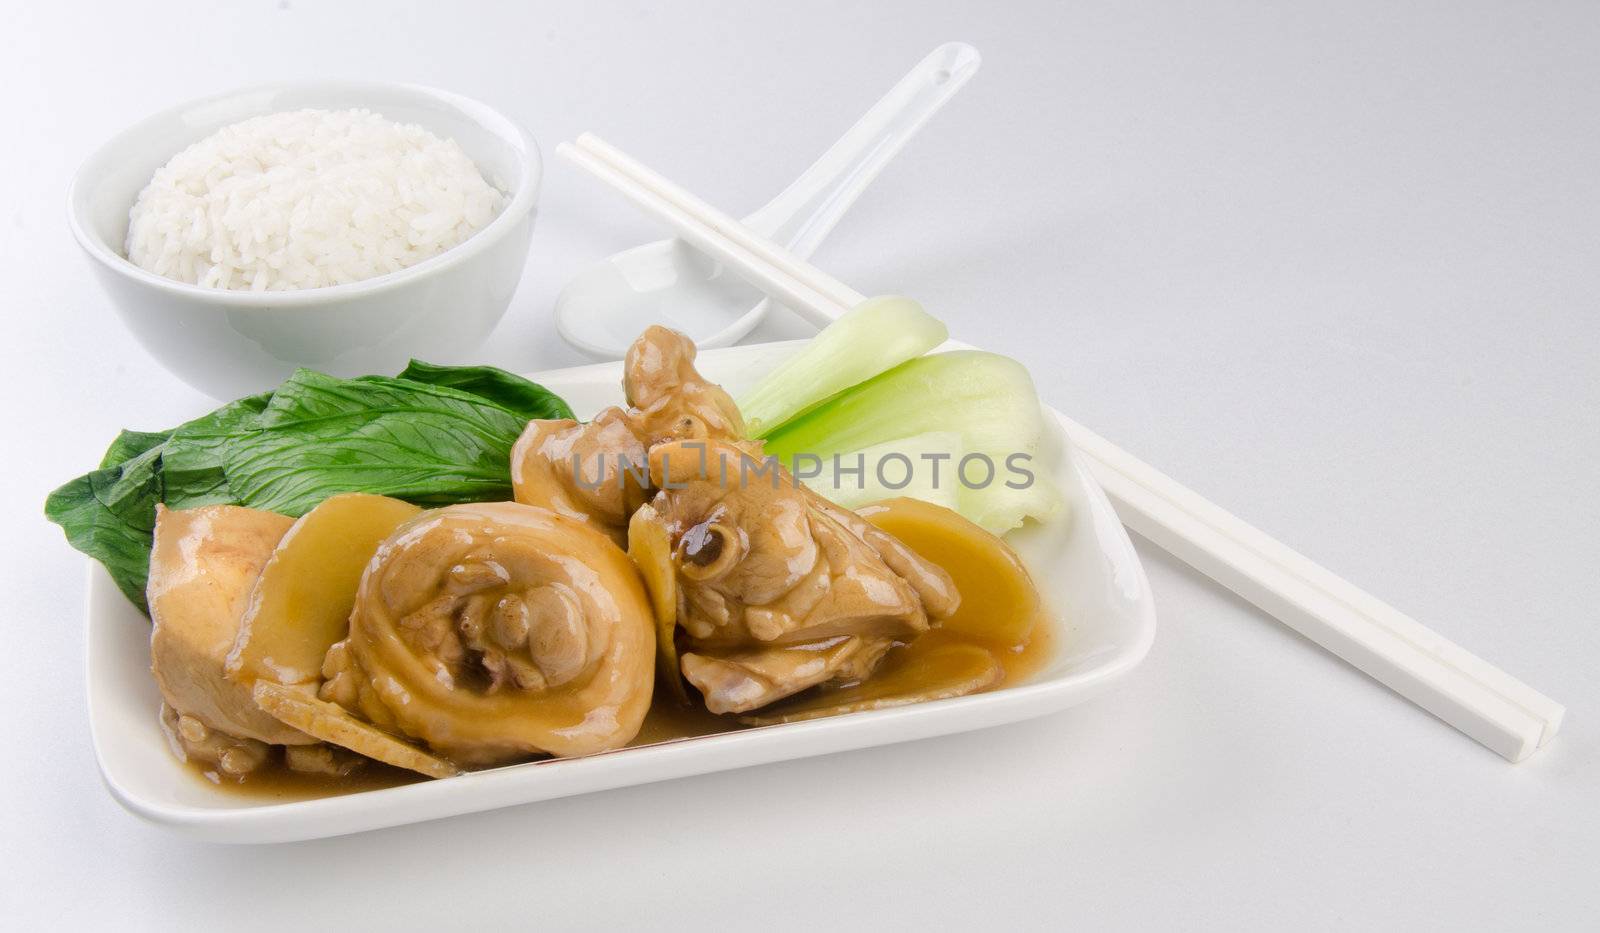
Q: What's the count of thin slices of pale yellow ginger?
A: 5